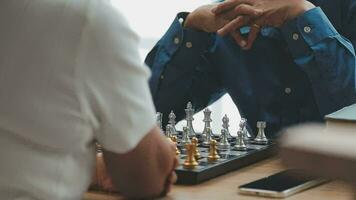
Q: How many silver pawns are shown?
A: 5